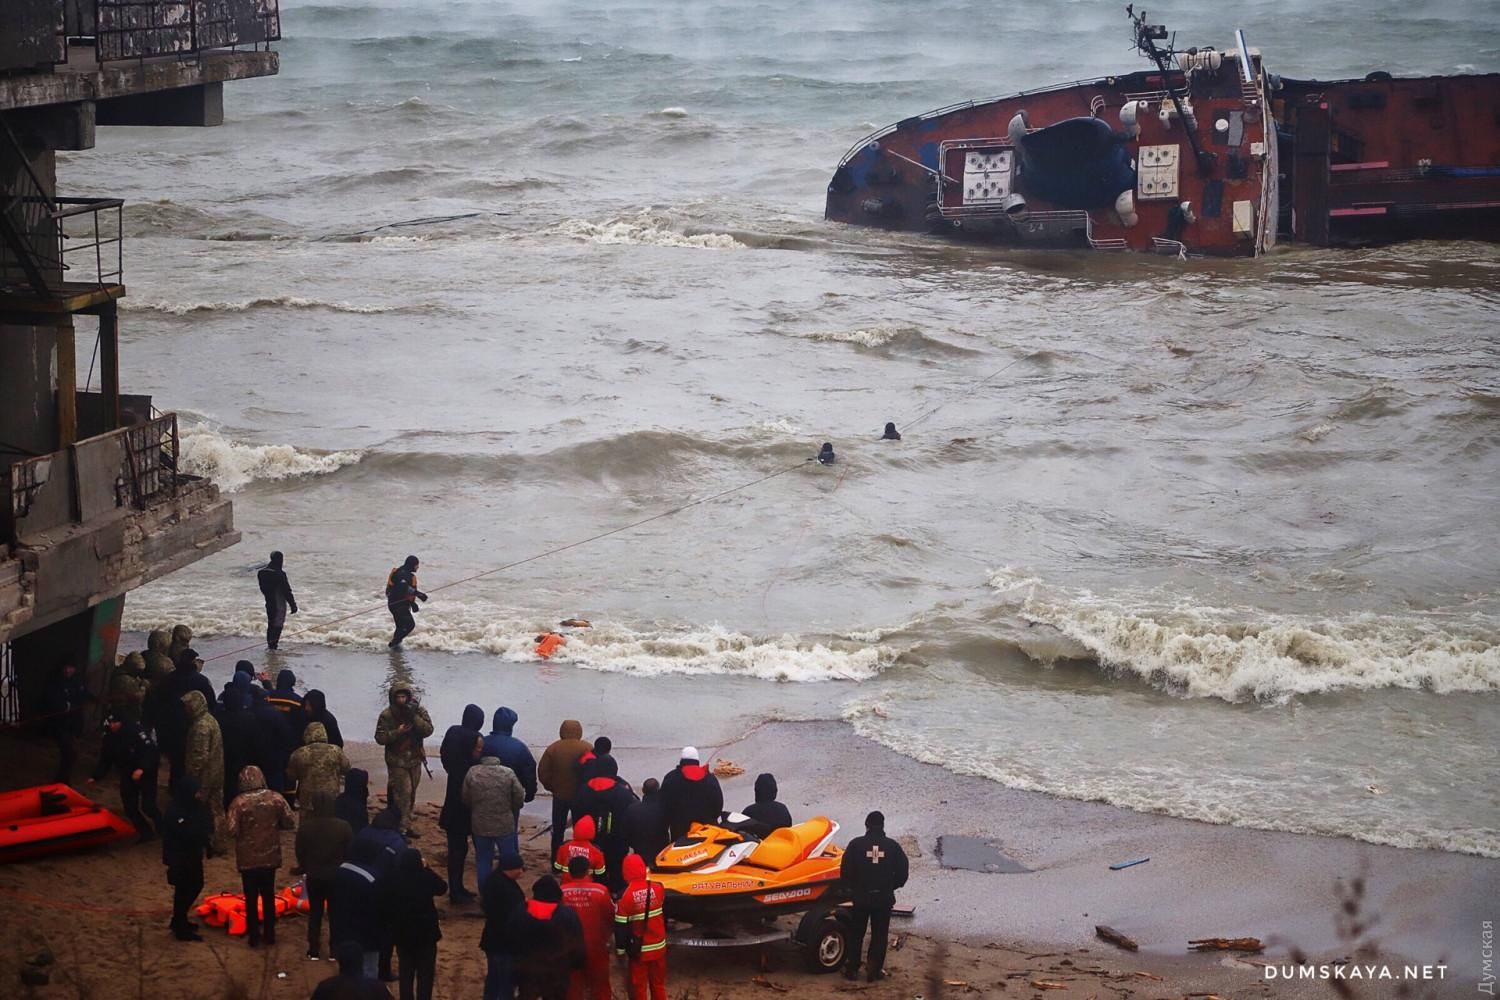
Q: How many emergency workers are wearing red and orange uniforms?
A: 3